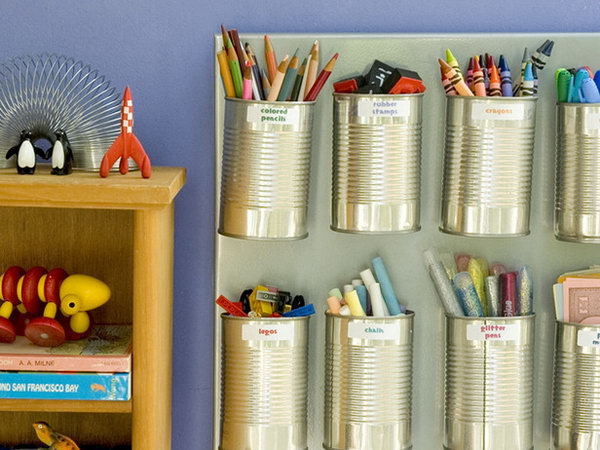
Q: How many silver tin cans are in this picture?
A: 8